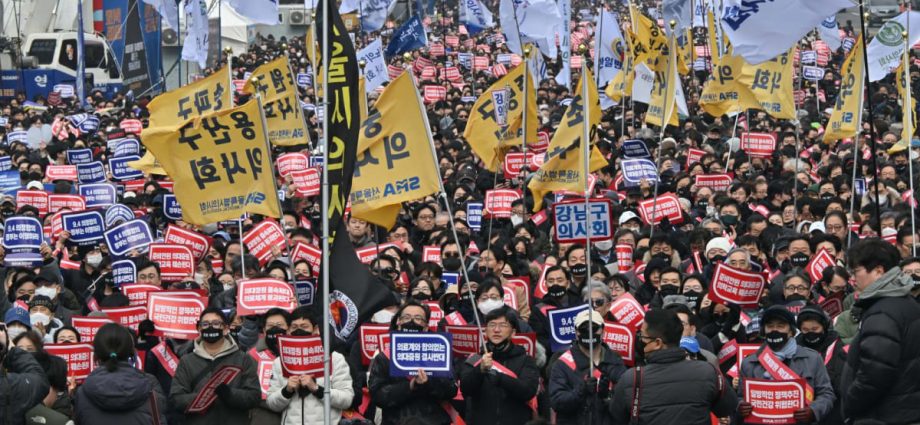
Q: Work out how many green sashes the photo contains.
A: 0